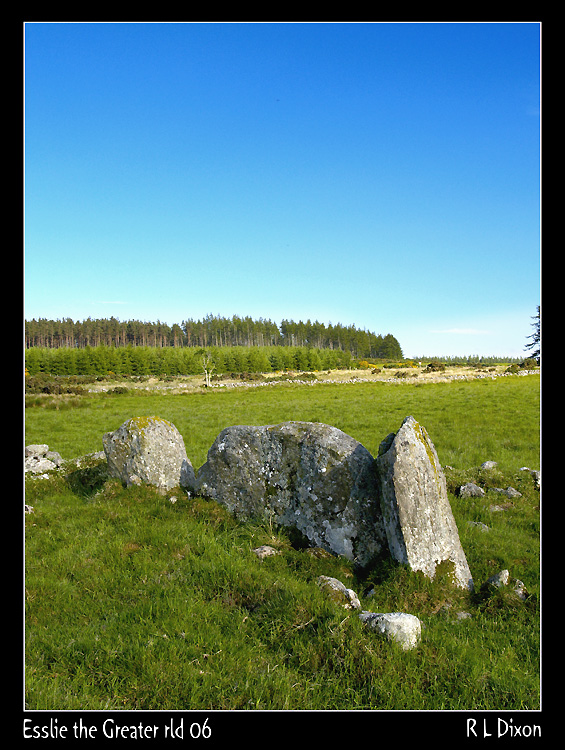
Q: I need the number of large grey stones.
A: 3